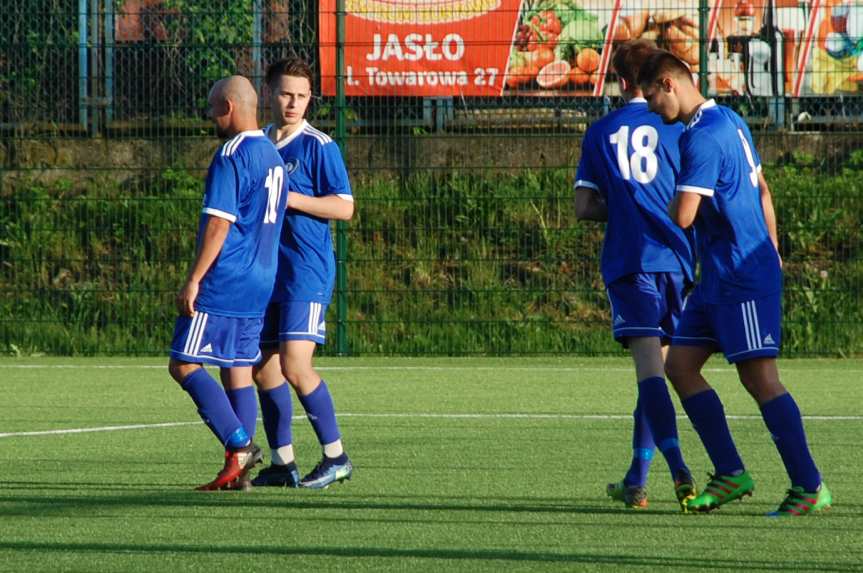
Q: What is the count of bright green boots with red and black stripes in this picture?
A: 2